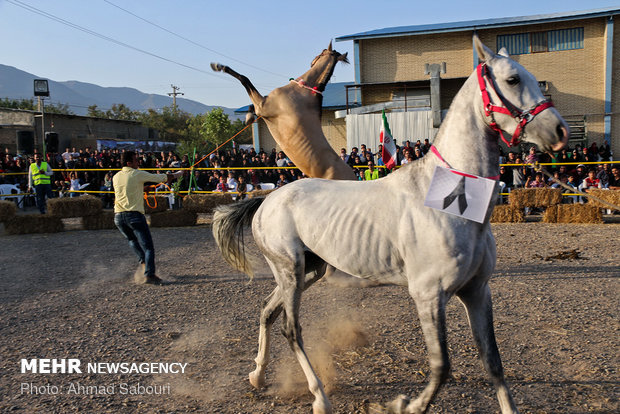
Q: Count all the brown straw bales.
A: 12